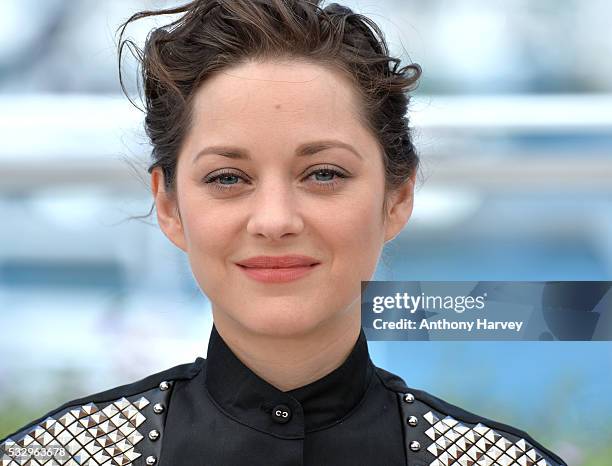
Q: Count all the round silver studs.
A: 7